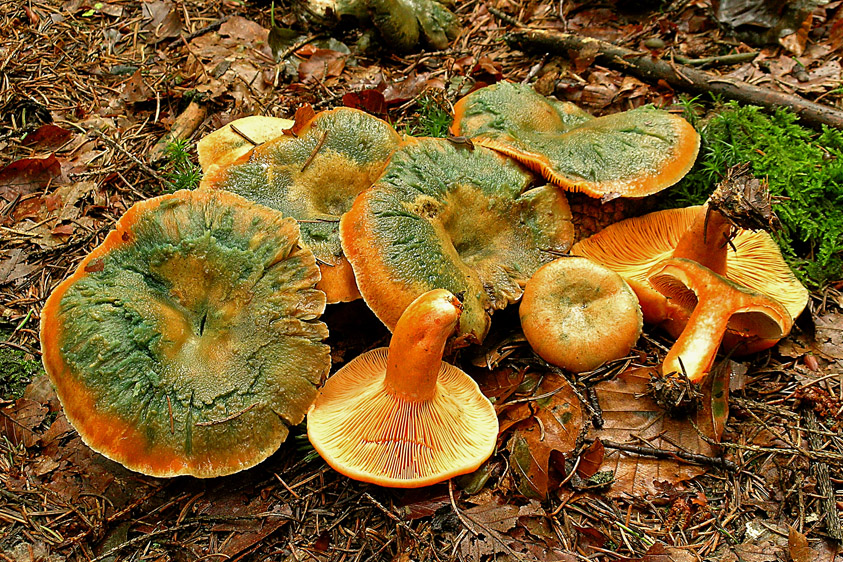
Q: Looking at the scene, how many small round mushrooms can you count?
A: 1